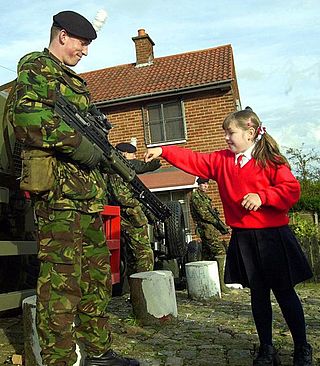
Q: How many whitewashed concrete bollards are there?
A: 3